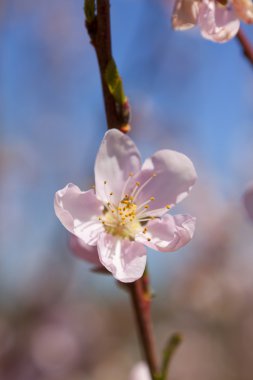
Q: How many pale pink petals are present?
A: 5